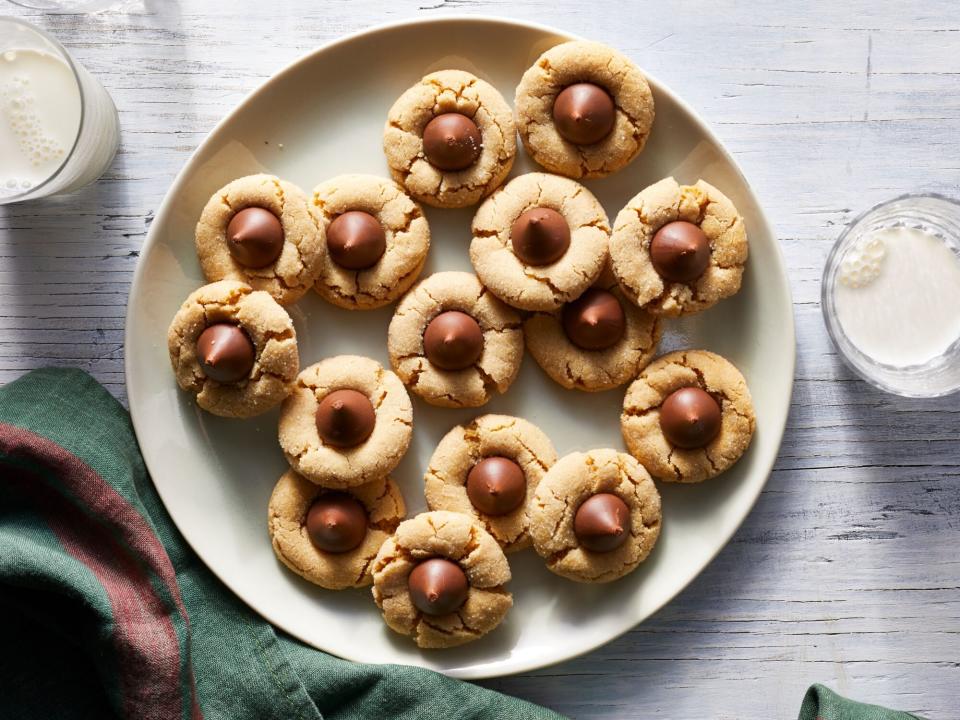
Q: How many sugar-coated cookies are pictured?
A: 15